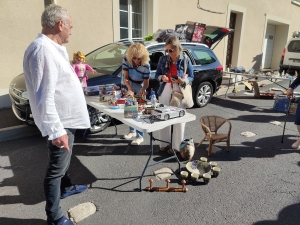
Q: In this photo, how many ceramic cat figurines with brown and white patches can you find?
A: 0